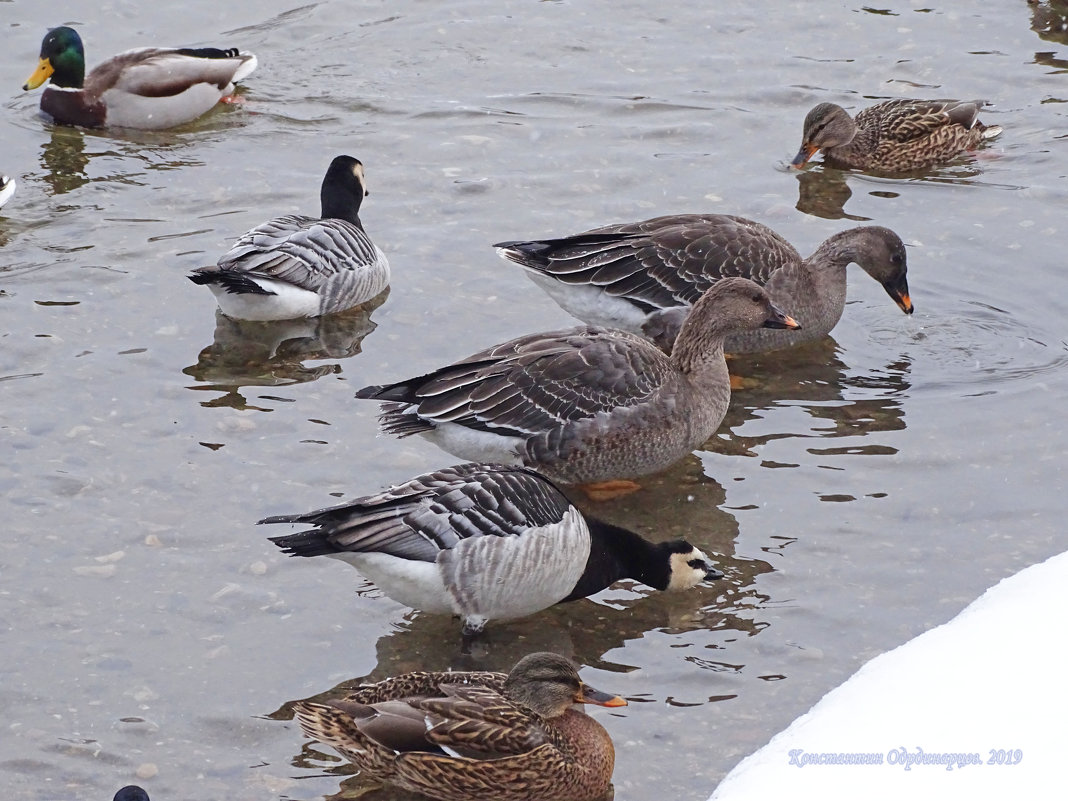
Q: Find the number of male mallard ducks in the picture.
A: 1